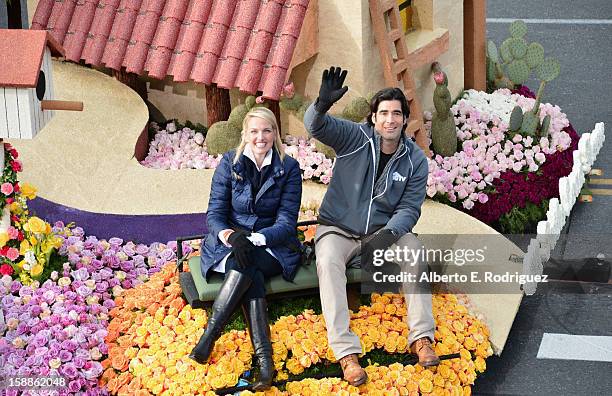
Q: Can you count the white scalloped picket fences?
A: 1